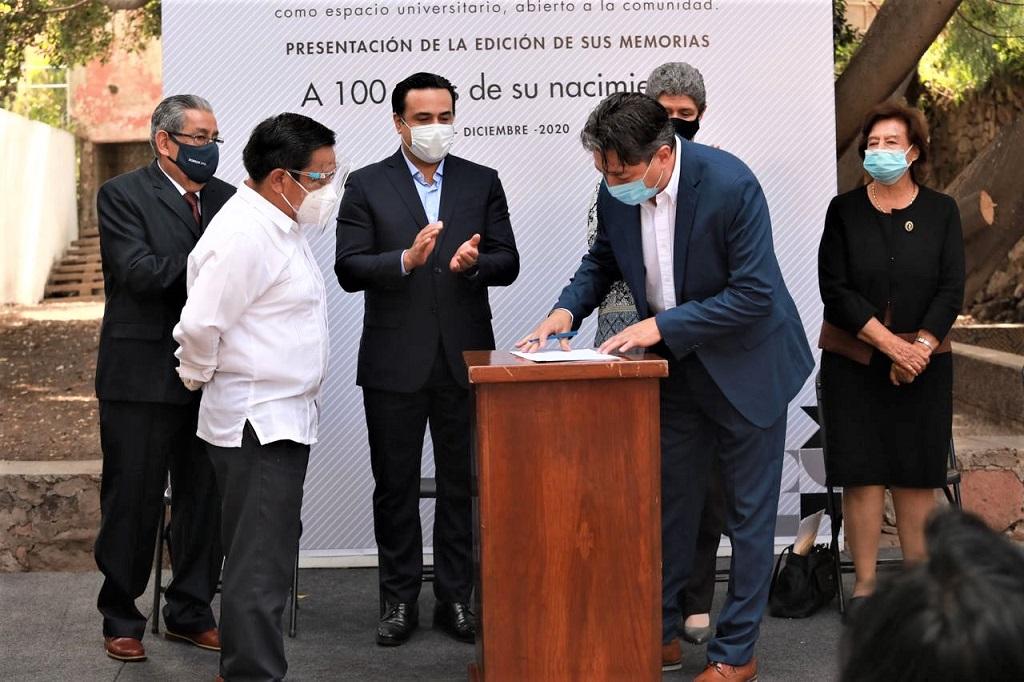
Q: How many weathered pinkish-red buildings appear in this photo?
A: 1